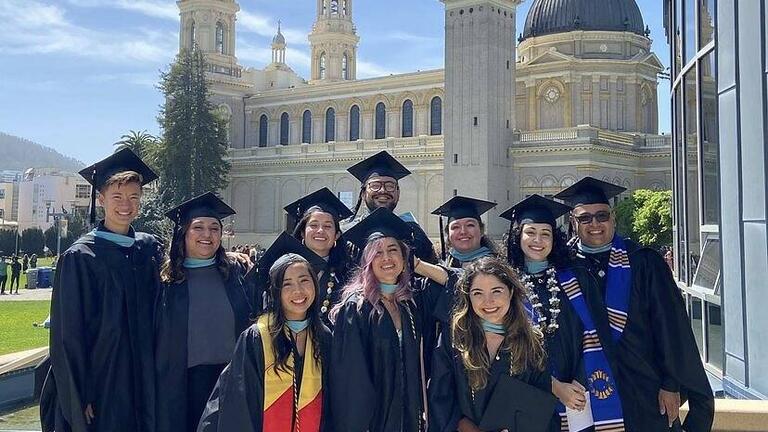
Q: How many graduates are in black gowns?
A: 10